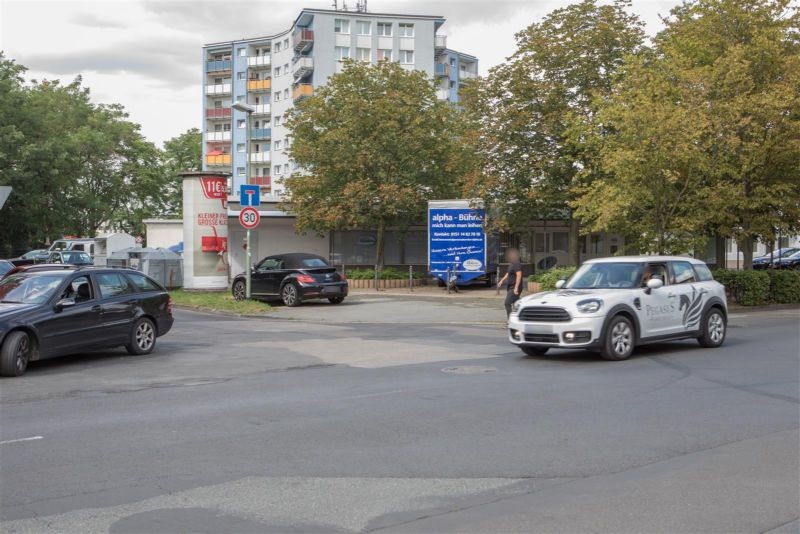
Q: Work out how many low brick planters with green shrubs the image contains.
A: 2